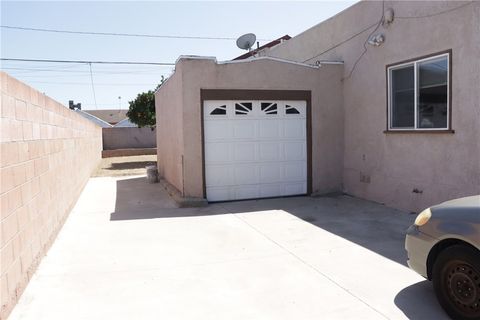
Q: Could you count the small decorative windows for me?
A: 4